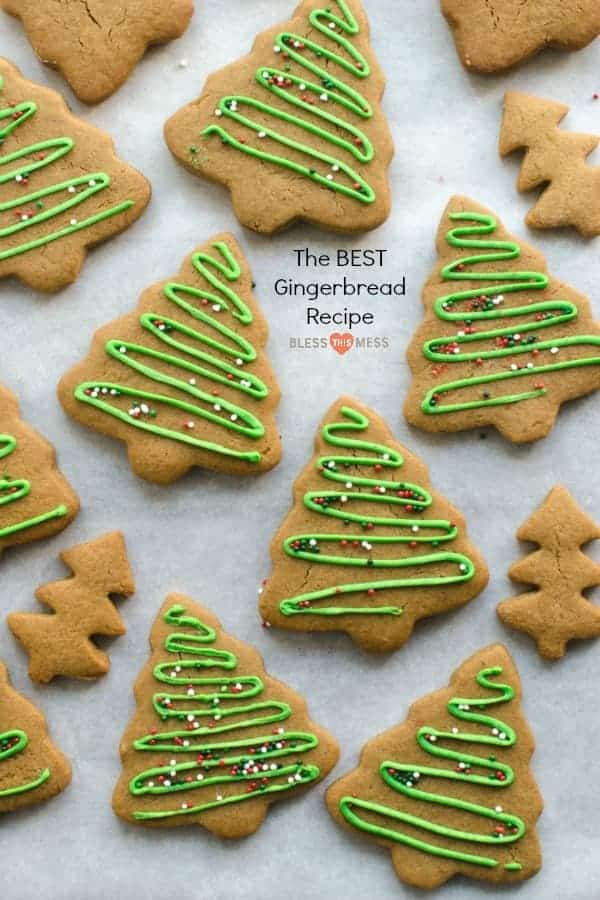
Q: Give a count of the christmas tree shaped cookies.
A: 14